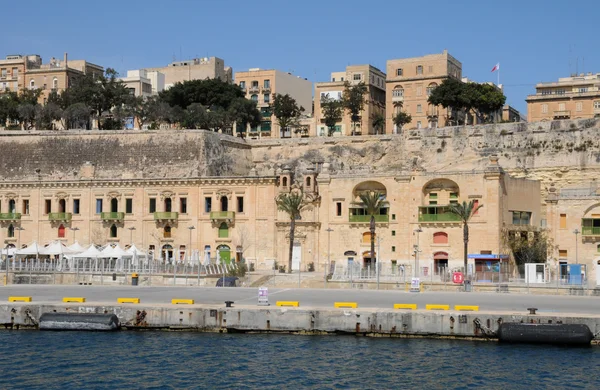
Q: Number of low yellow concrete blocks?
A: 9